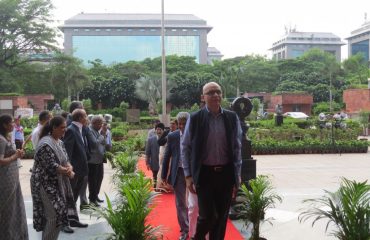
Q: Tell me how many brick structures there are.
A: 3